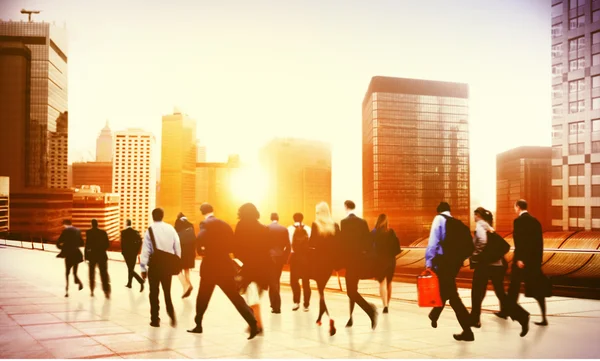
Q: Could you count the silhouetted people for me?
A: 15